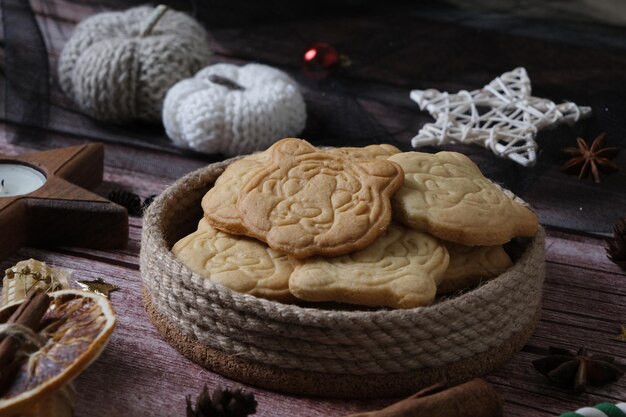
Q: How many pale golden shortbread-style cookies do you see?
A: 7